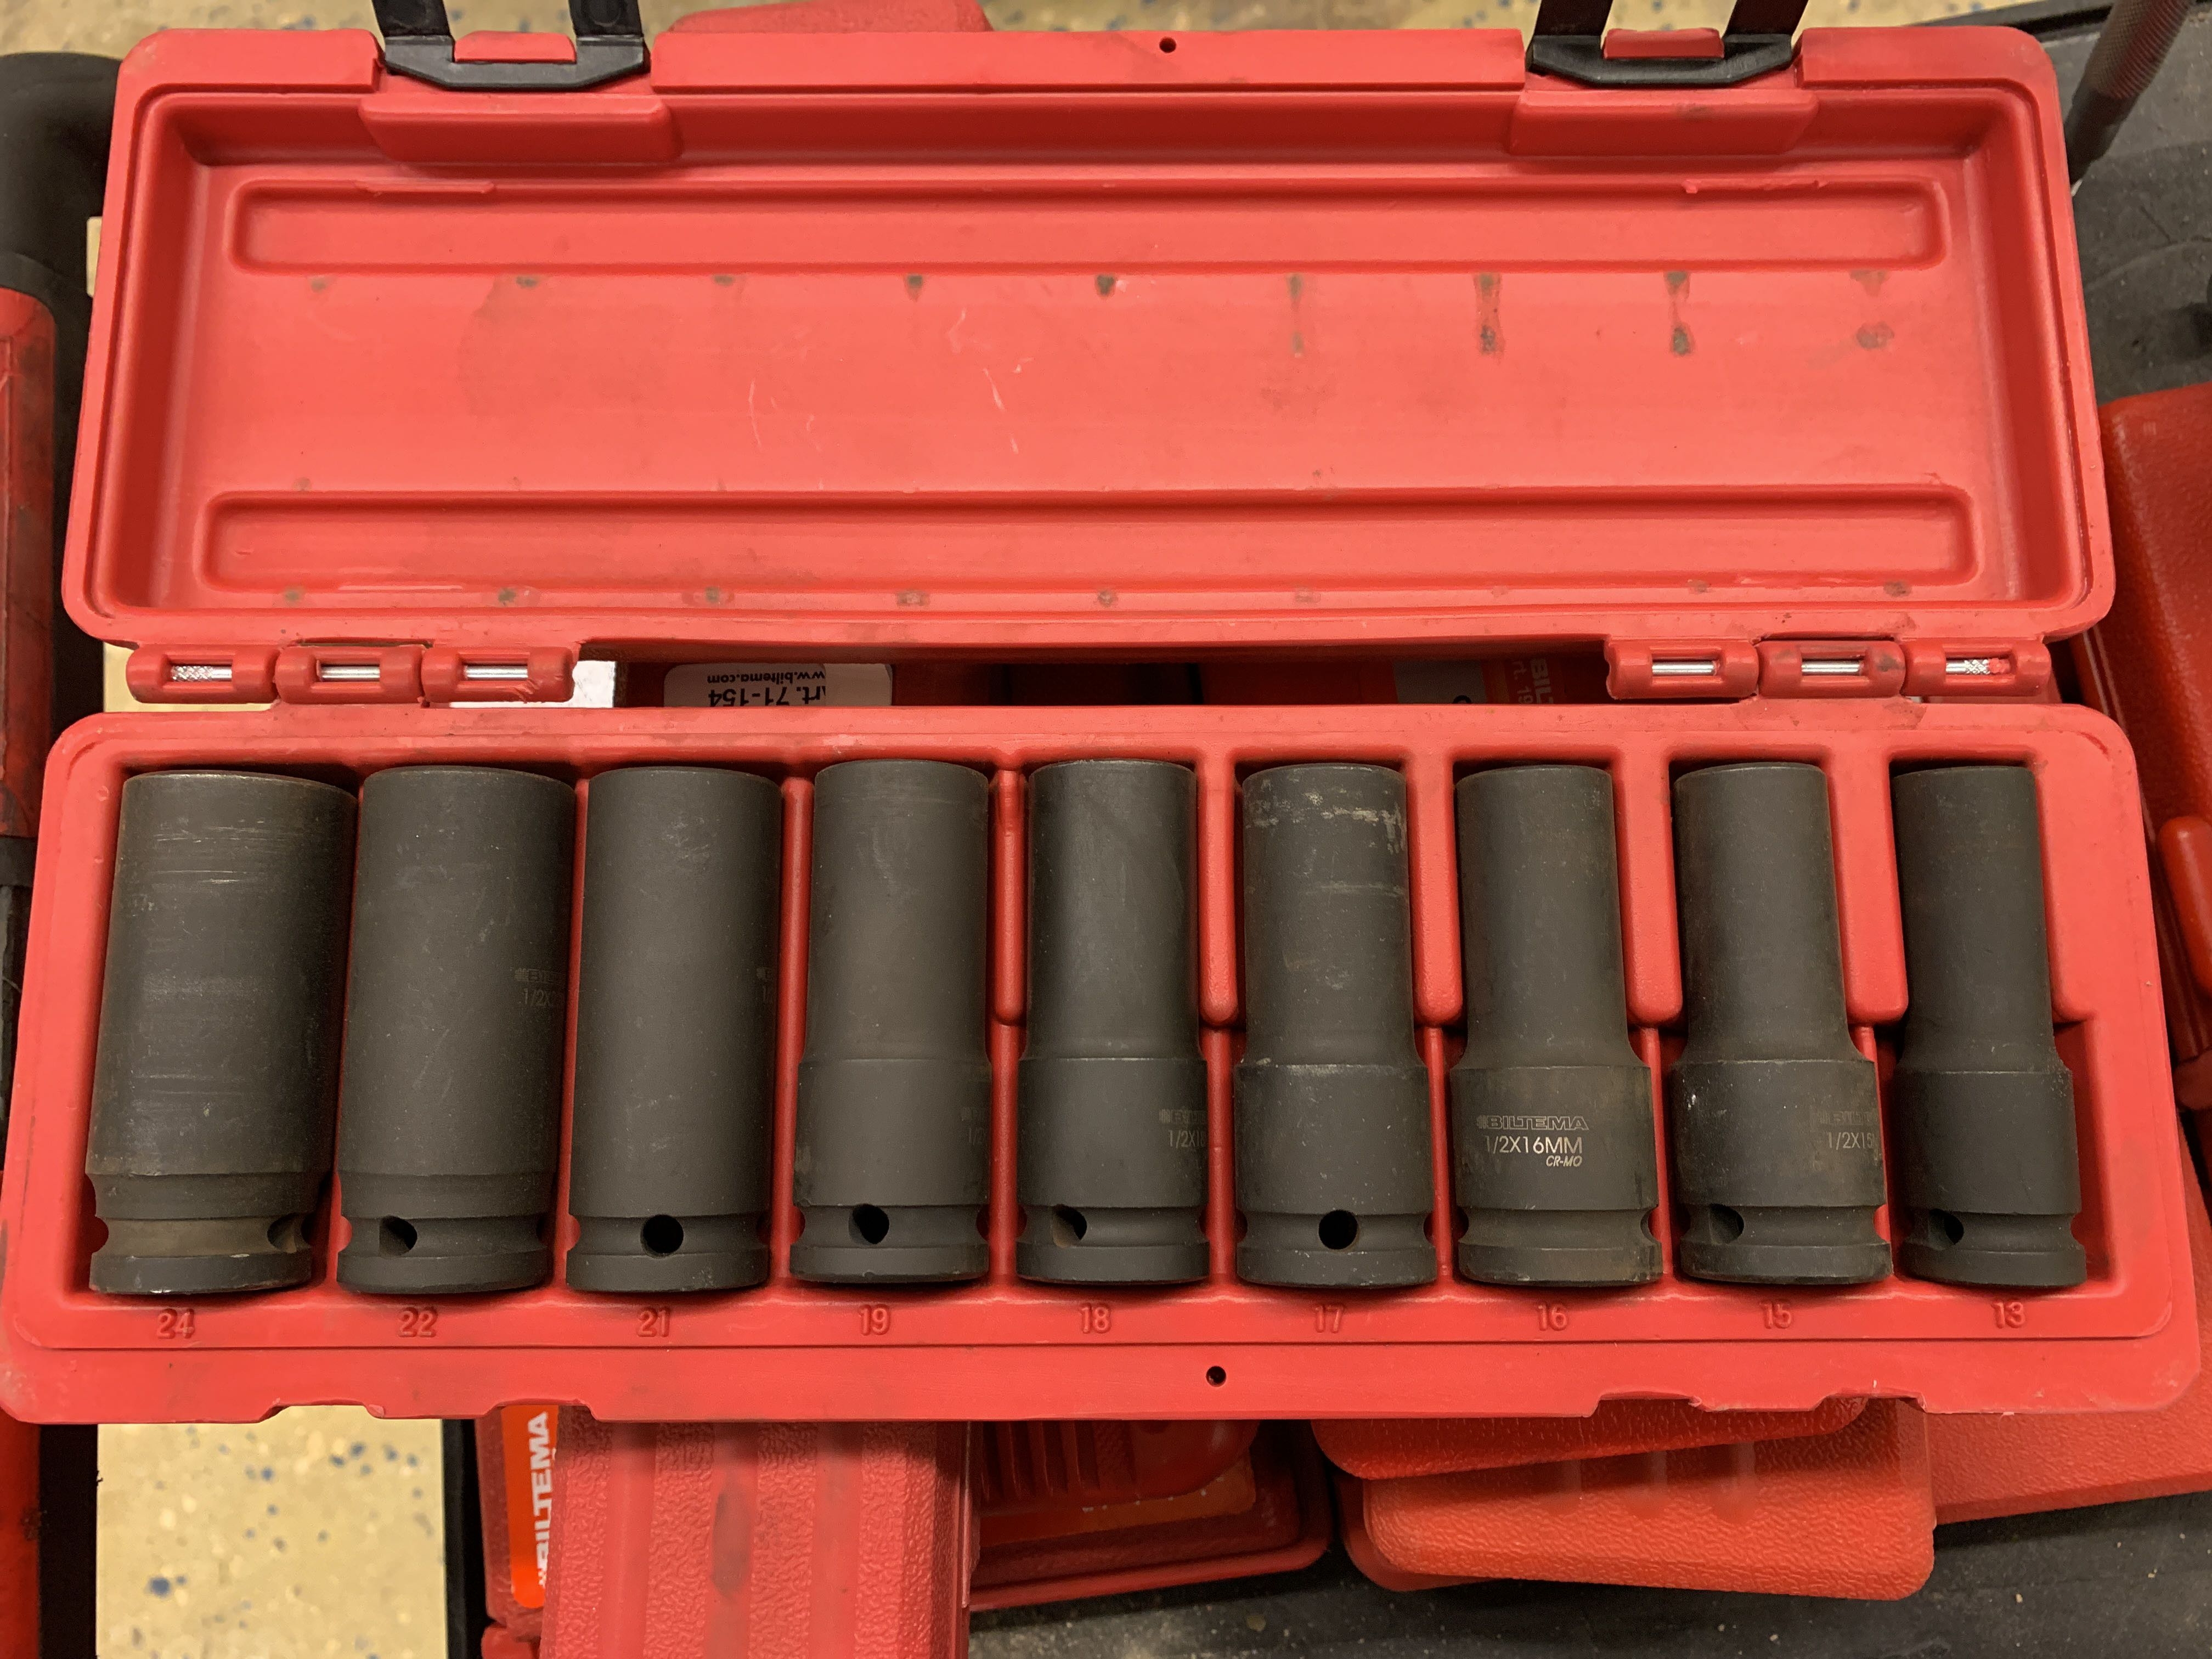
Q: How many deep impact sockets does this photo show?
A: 9